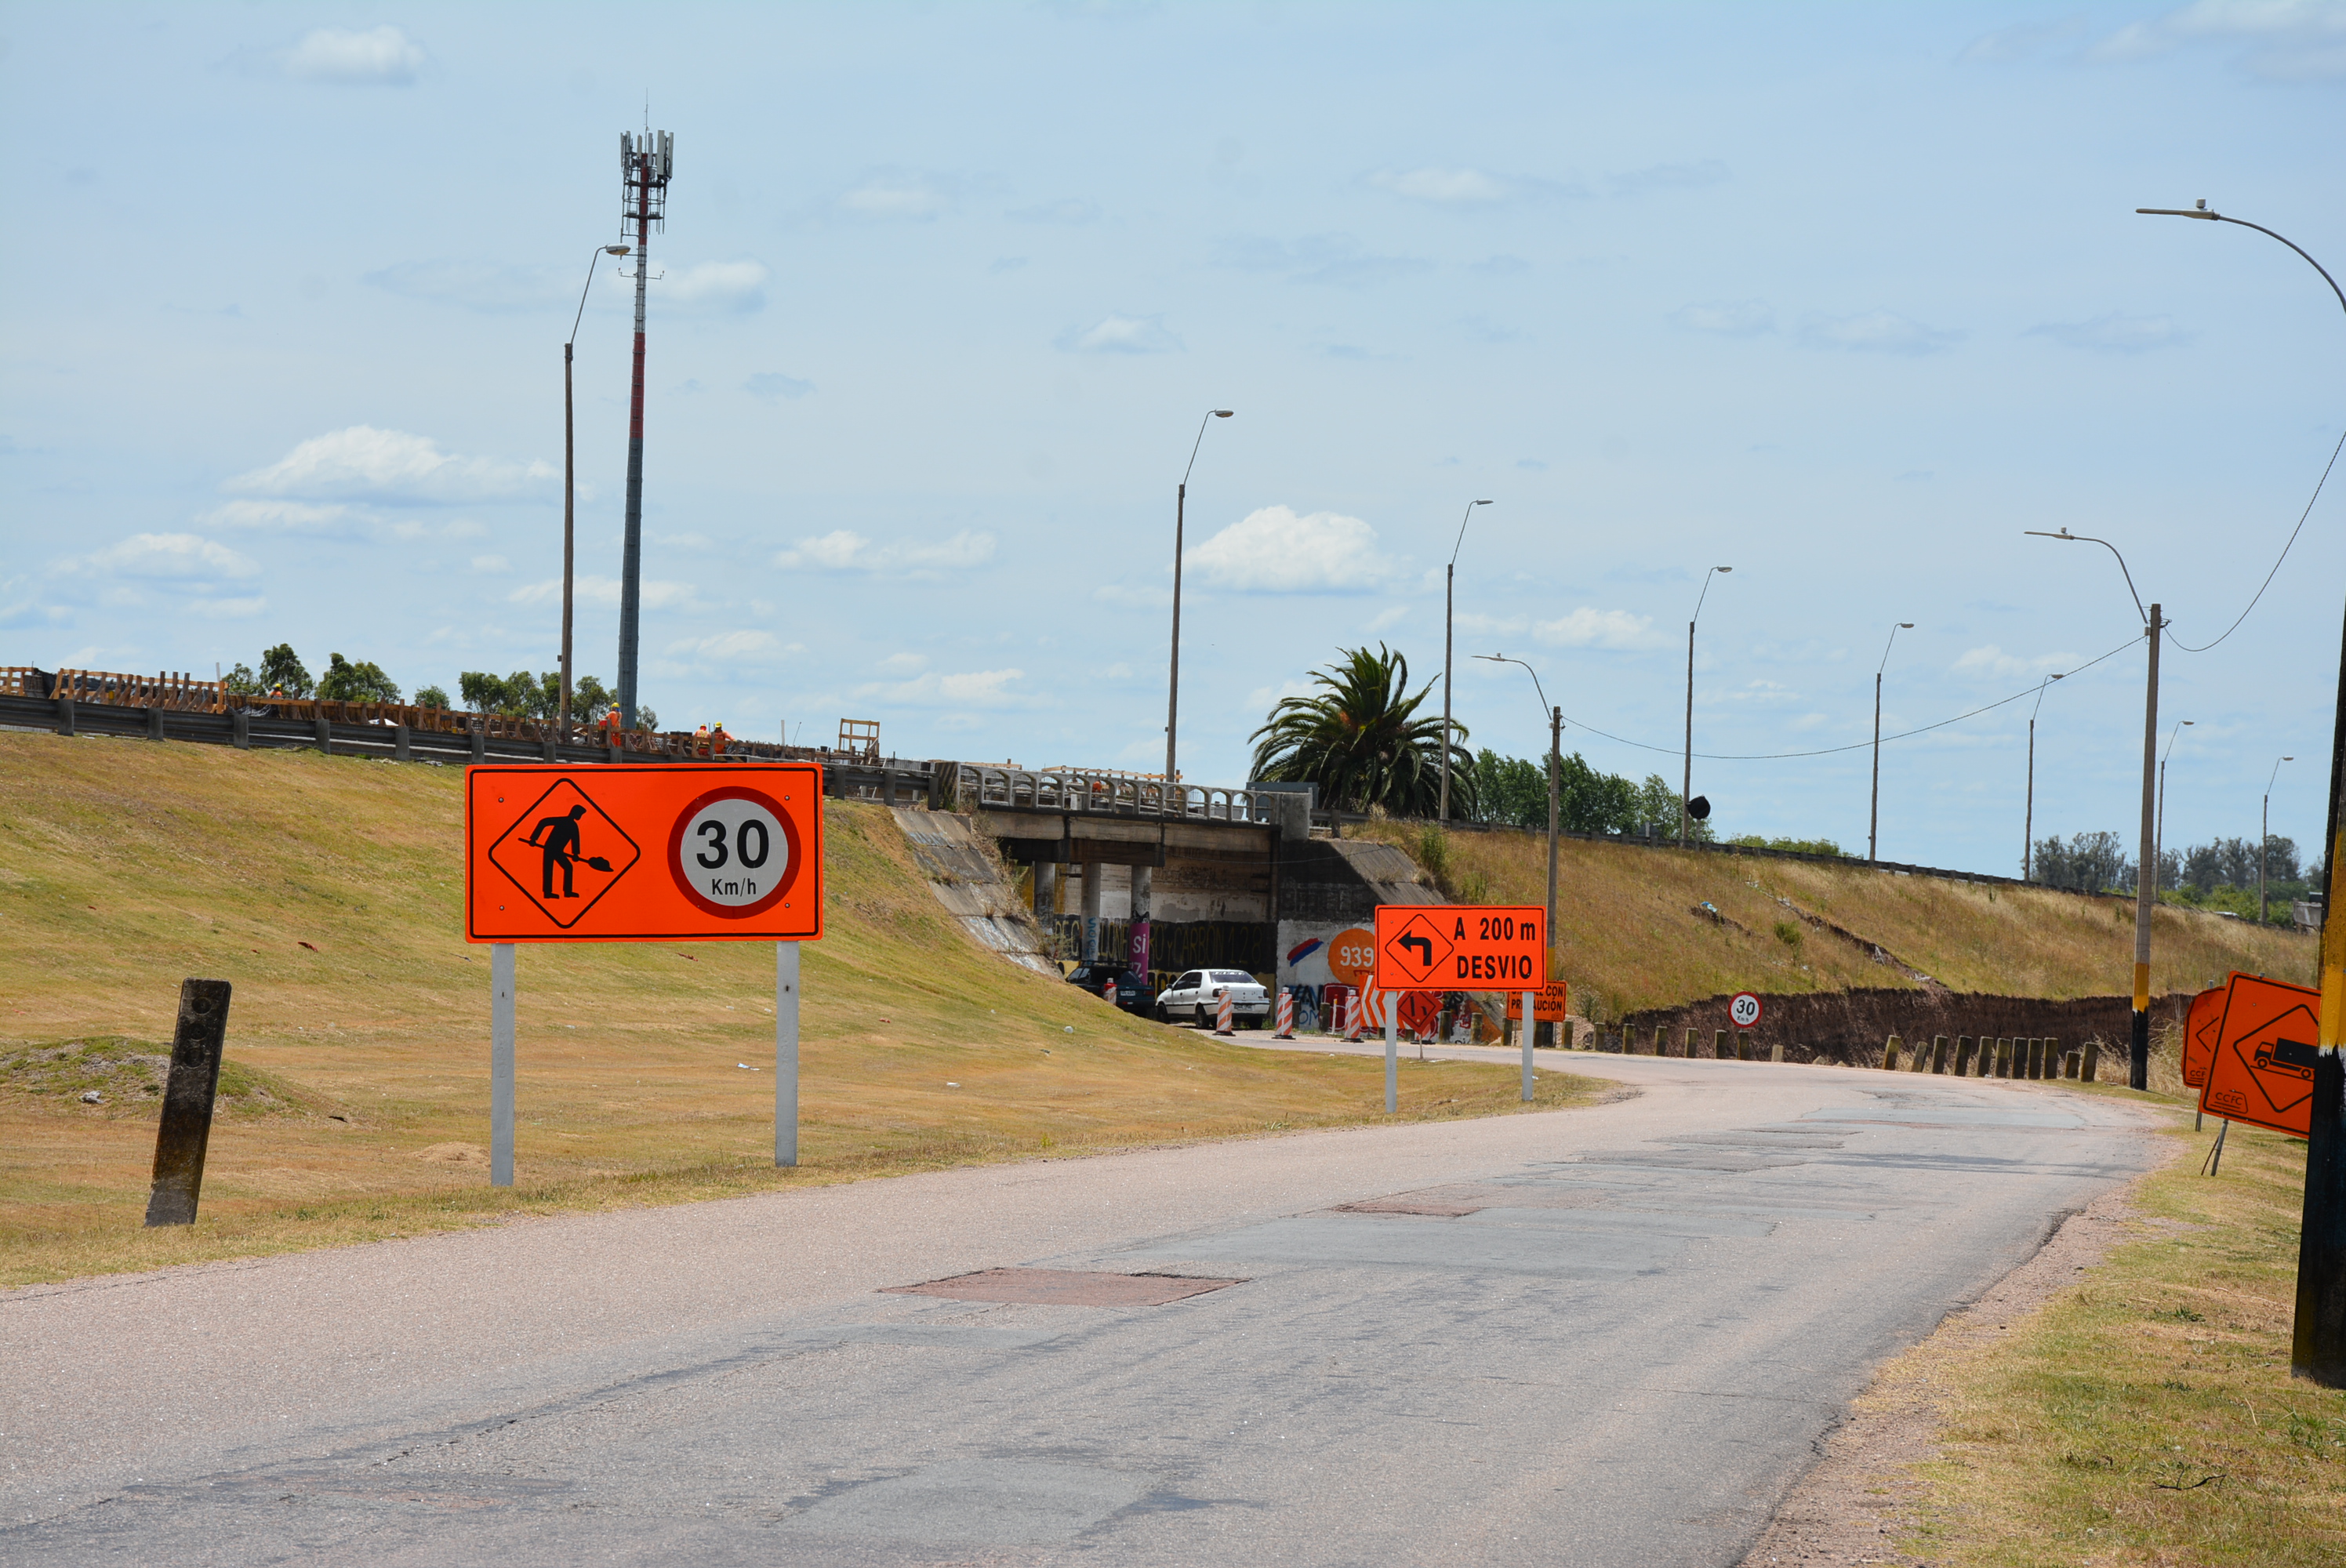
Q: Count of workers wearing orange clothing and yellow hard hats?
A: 4